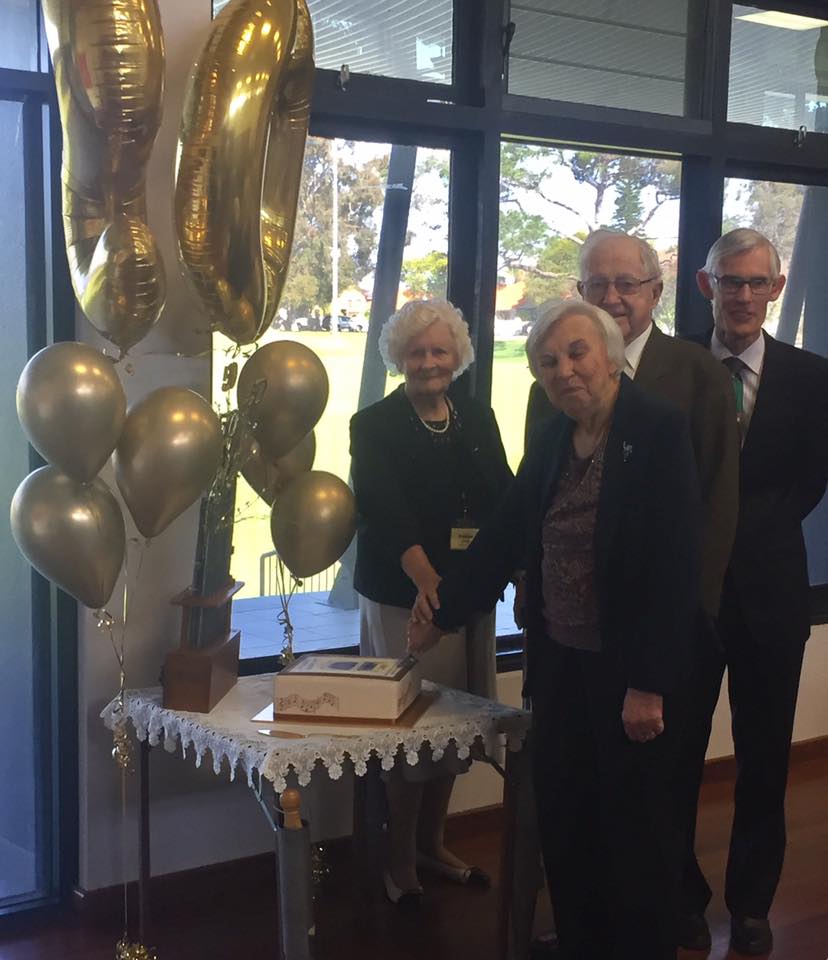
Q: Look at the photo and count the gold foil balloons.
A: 2